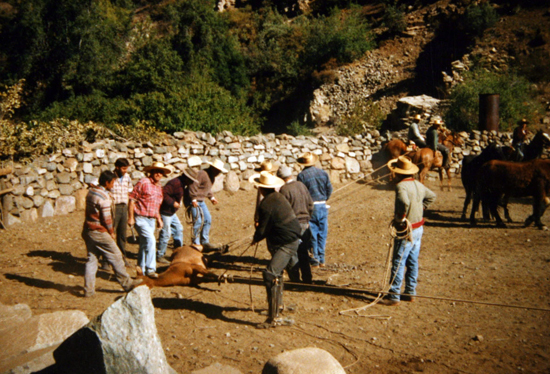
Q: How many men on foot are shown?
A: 10